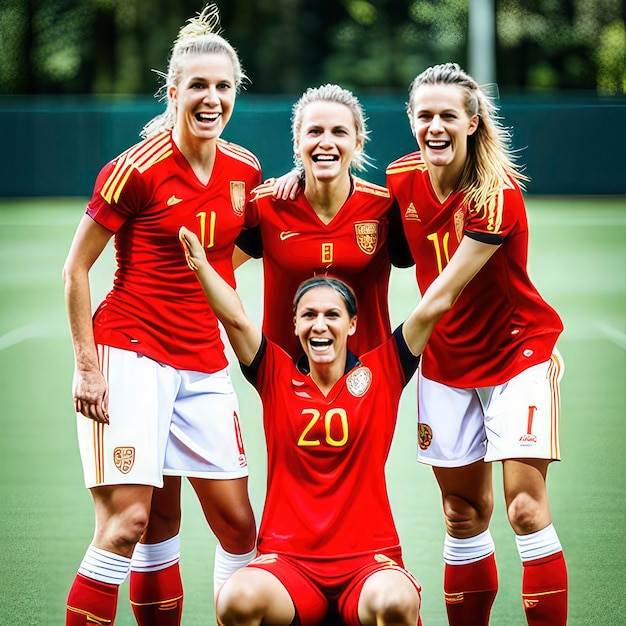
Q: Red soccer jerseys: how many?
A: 4